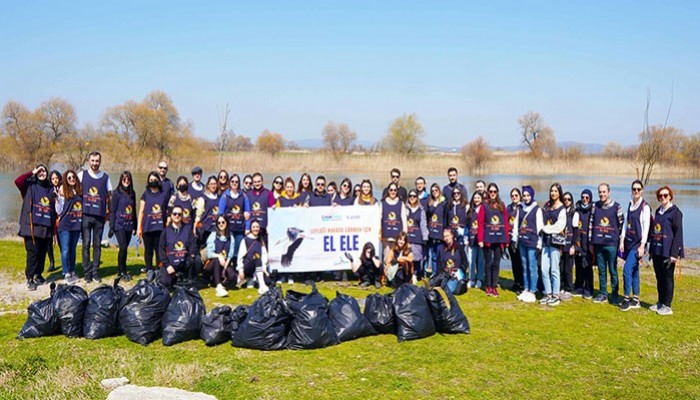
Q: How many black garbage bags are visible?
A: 13